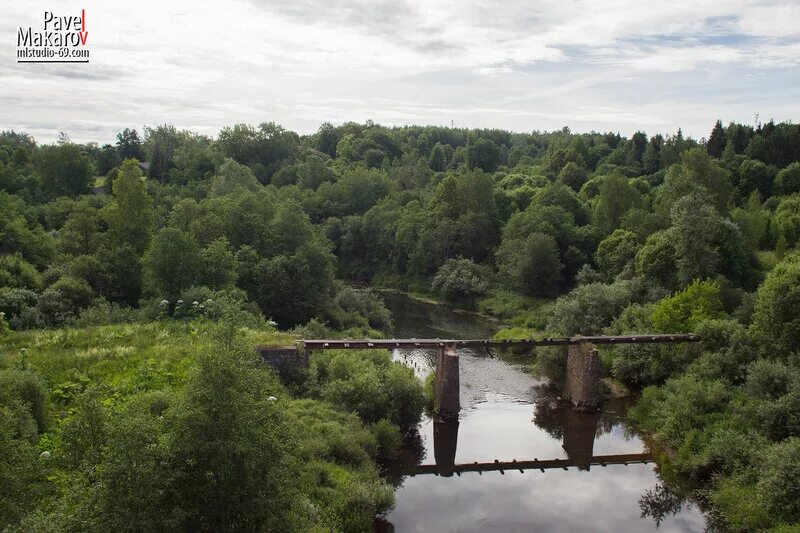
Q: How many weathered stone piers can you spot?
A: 2